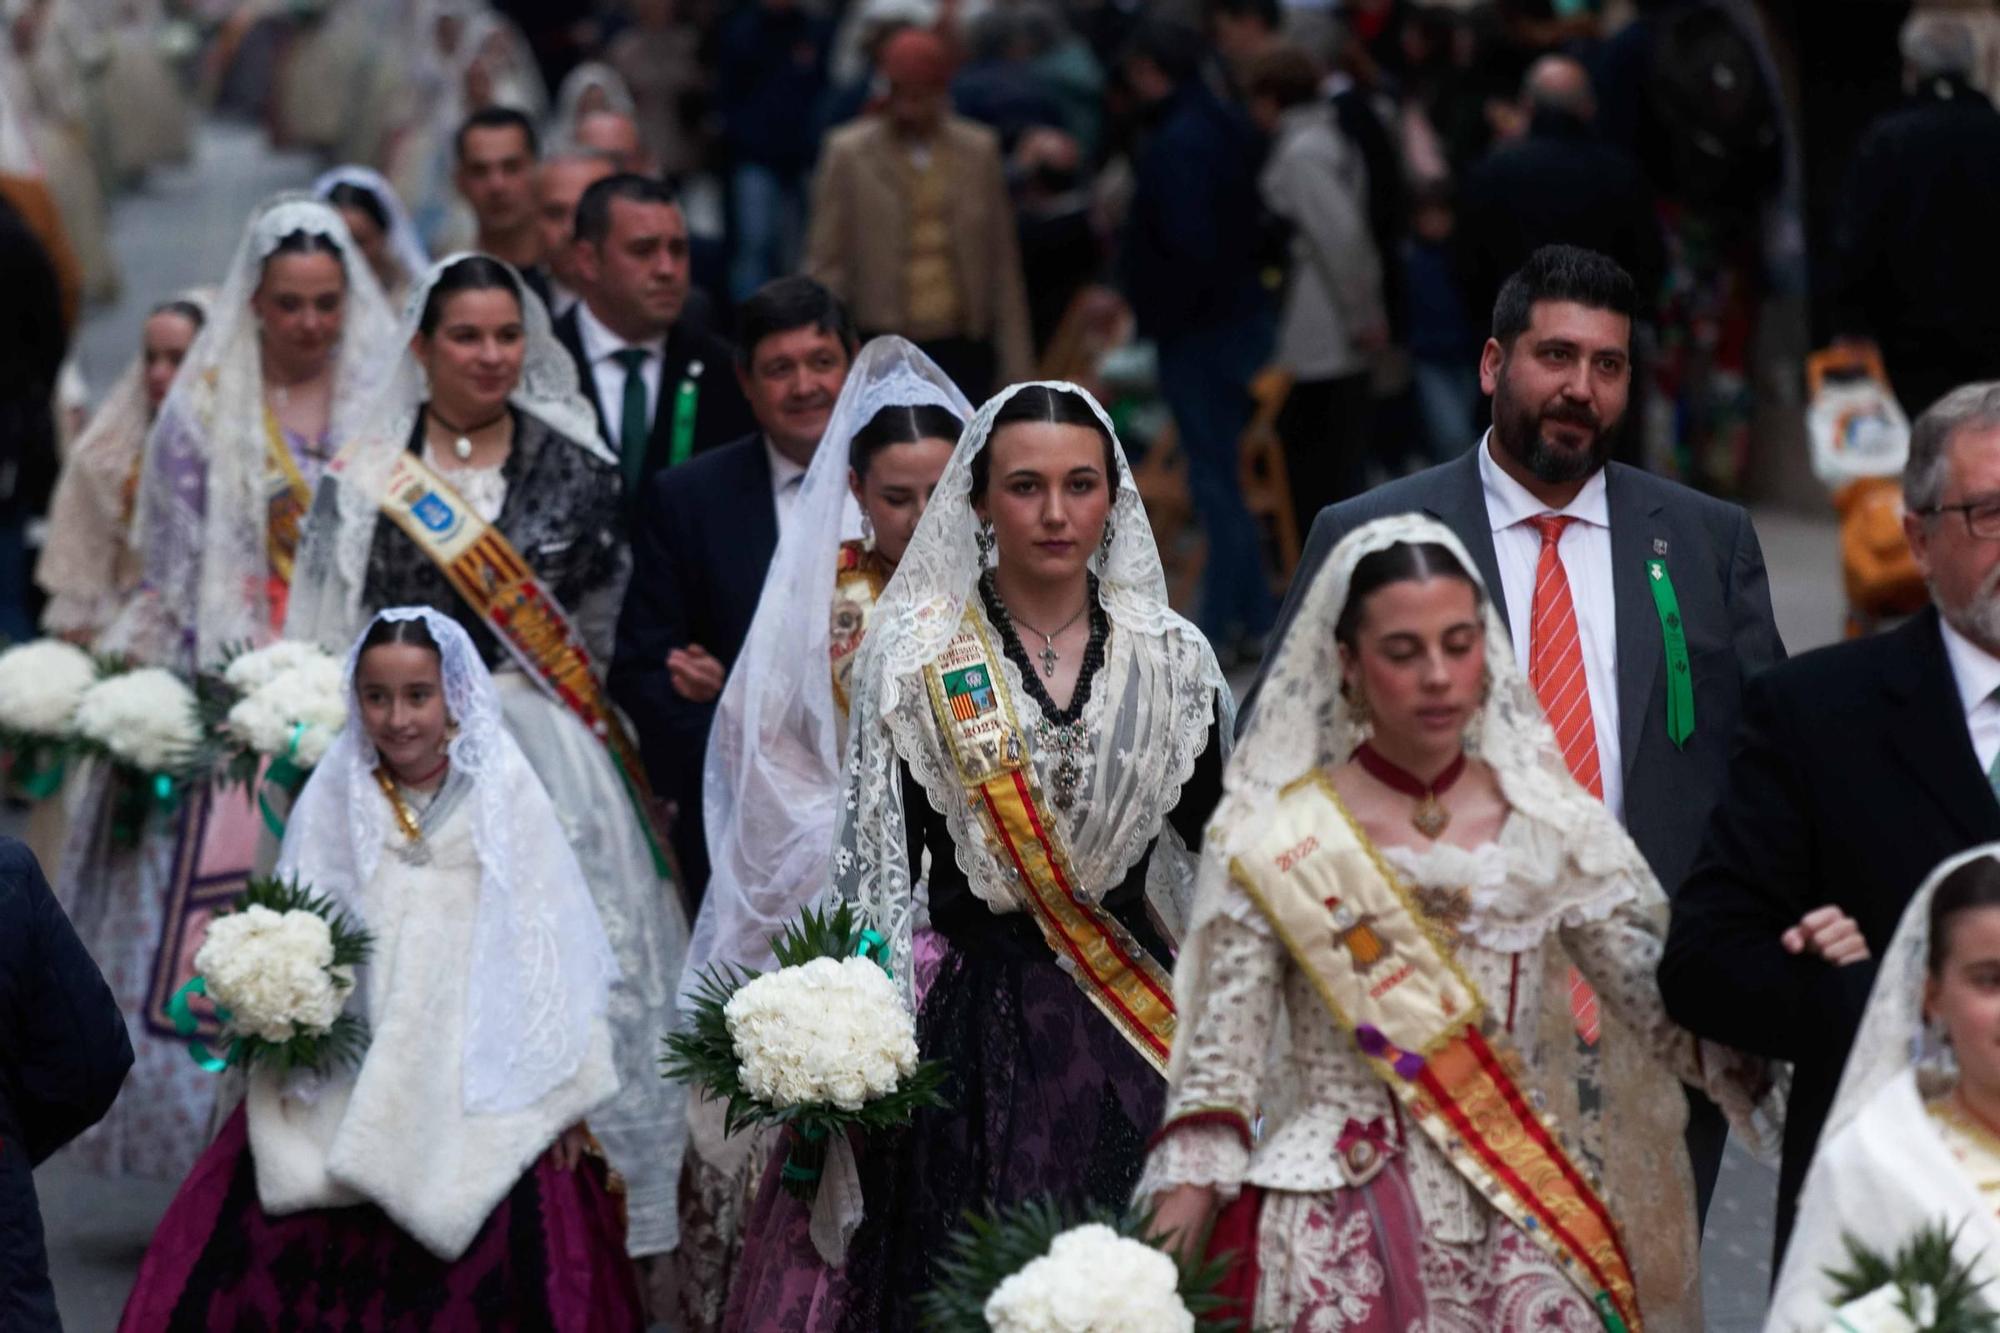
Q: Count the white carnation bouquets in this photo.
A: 7